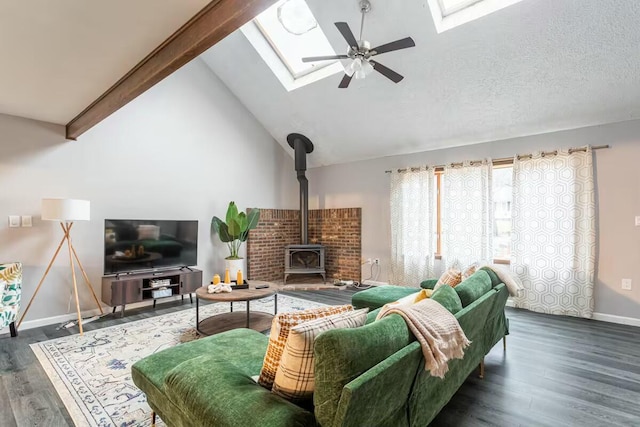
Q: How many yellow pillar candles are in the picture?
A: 3